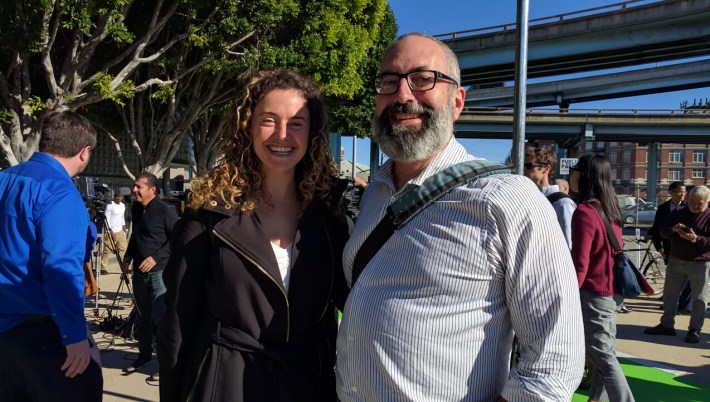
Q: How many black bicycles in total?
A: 1